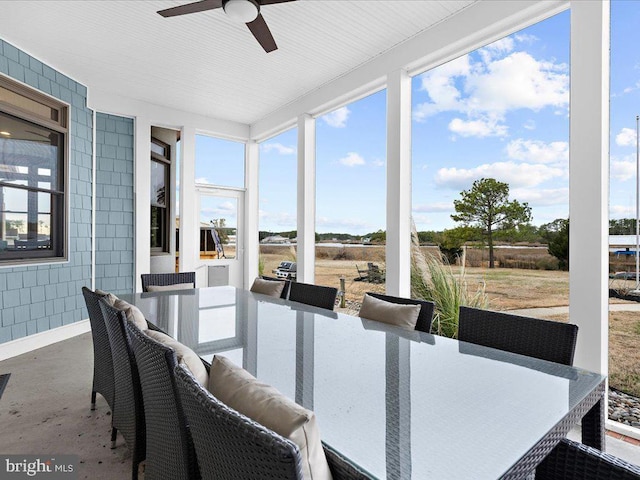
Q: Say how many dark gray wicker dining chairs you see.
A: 10